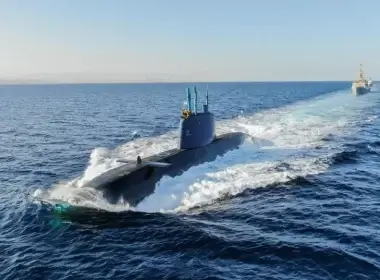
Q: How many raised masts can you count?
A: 3